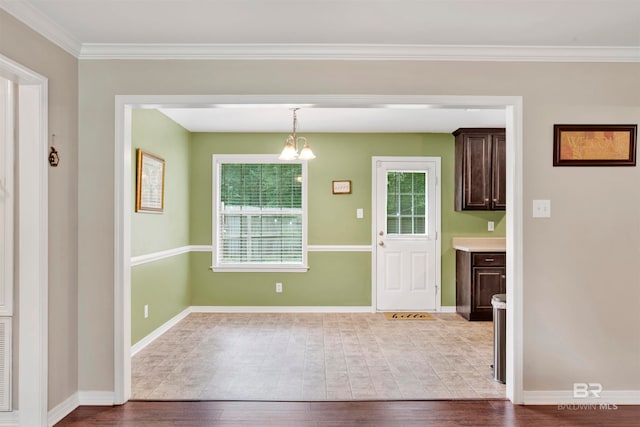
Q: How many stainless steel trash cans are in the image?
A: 1